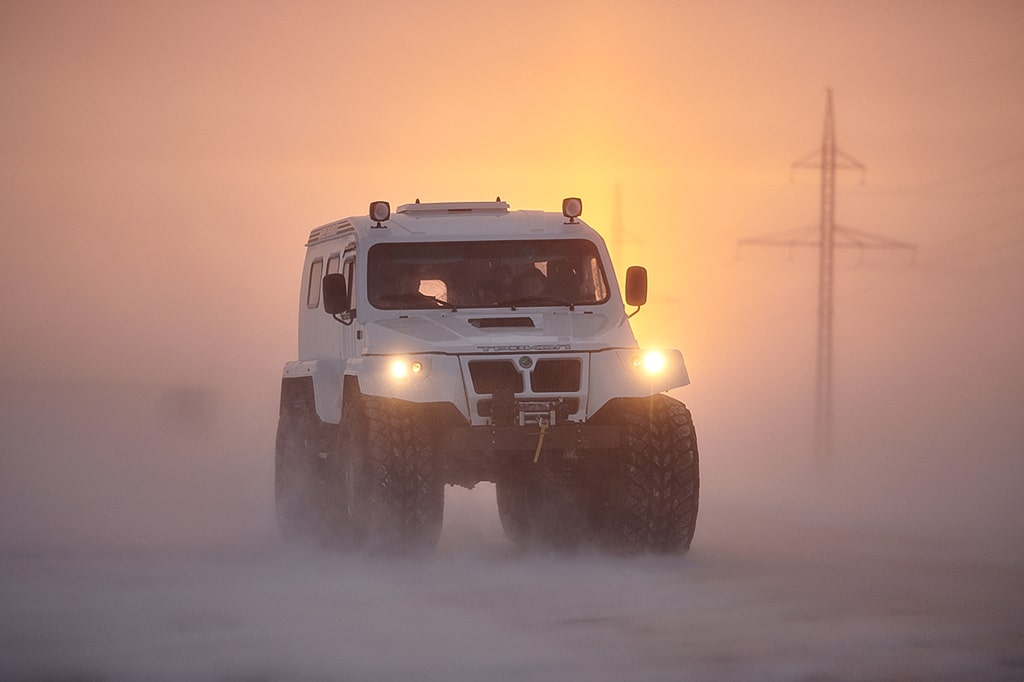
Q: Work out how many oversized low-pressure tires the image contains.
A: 4